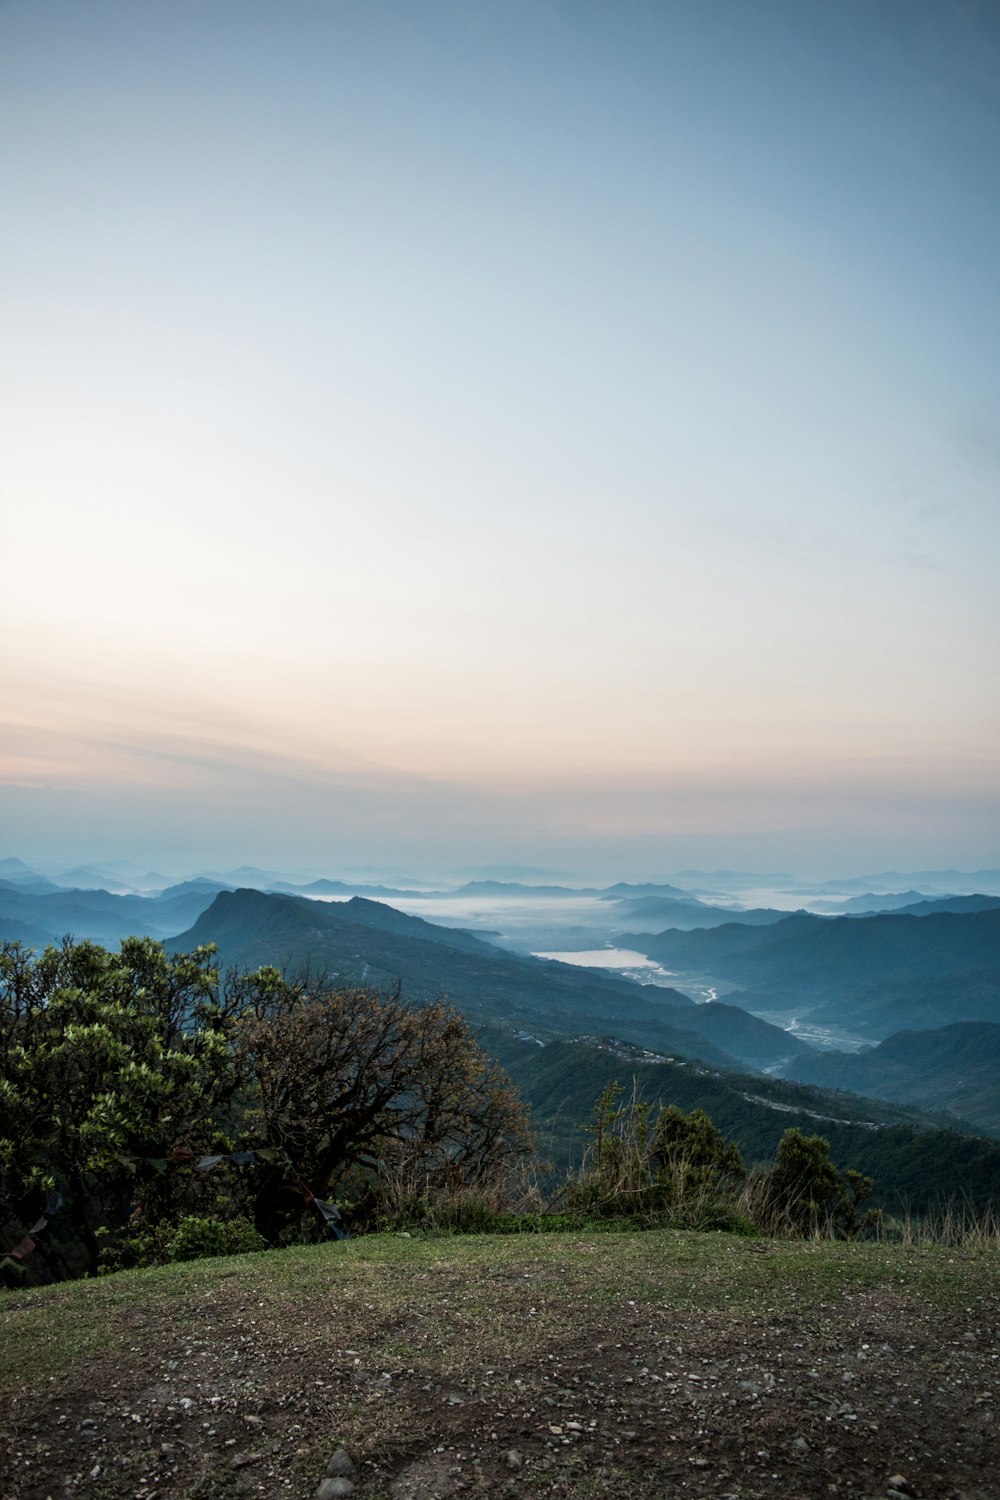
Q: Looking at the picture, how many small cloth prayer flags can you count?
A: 13